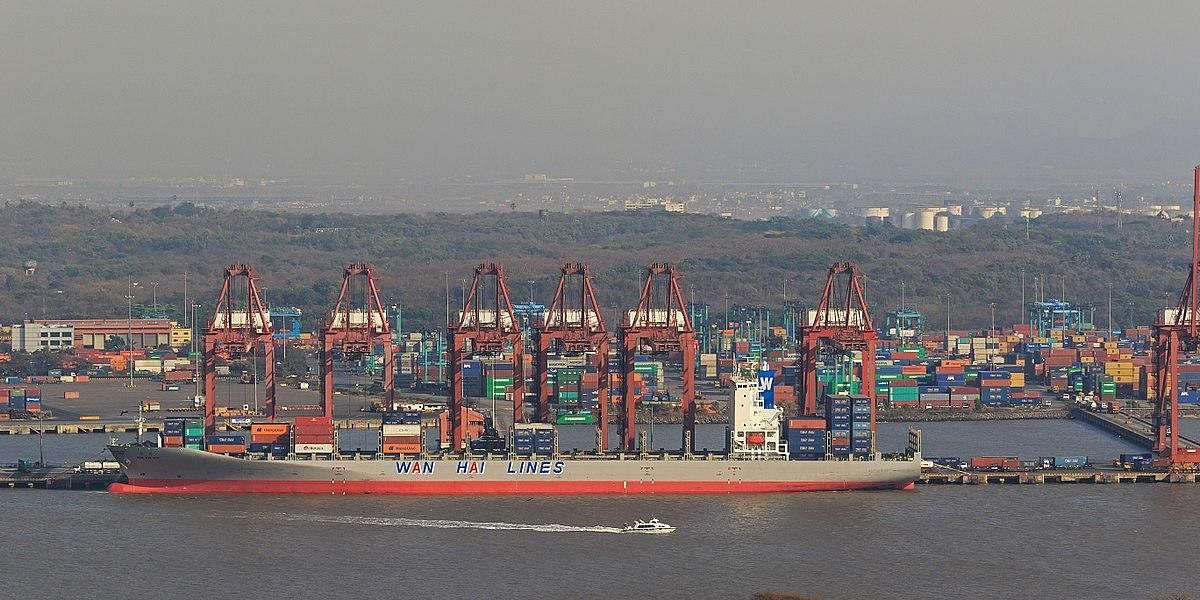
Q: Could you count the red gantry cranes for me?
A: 7